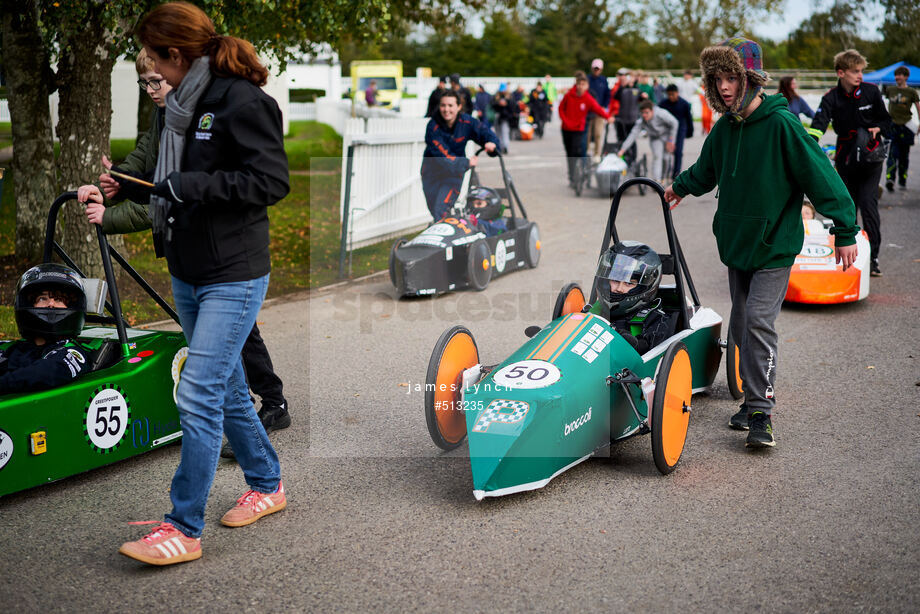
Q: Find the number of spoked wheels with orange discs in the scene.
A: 4